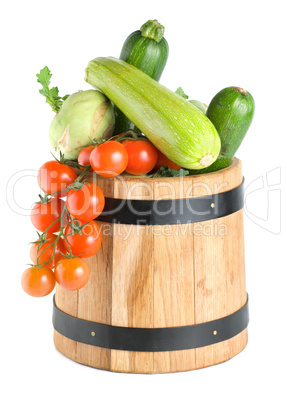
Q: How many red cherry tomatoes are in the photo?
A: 11